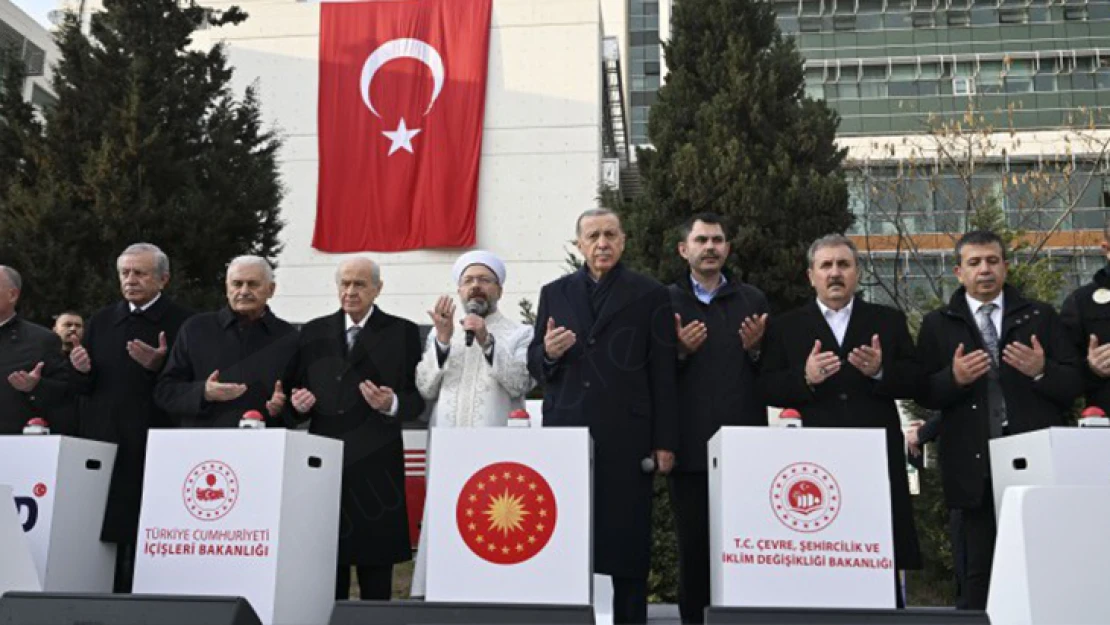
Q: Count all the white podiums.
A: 5